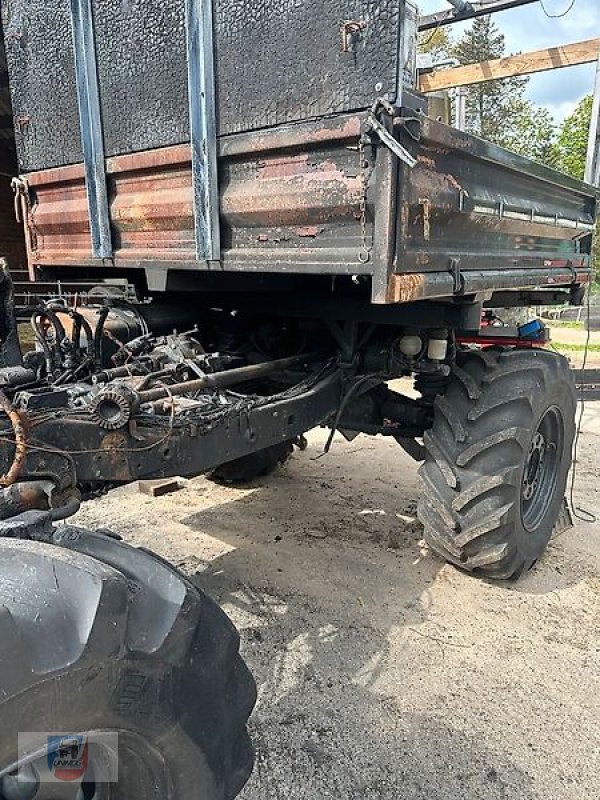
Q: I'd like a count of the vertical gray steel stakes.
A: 2